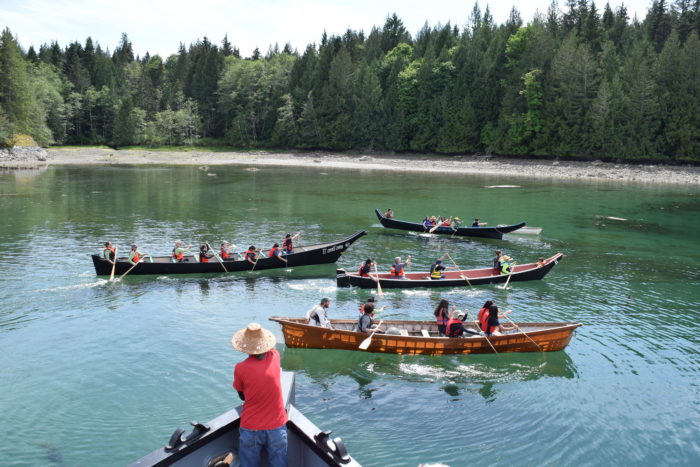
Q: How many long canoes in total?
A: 4